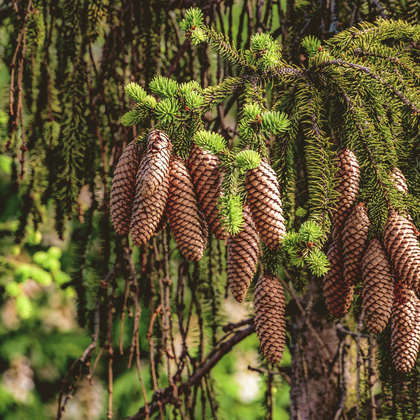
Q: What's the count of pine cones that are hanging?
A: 14